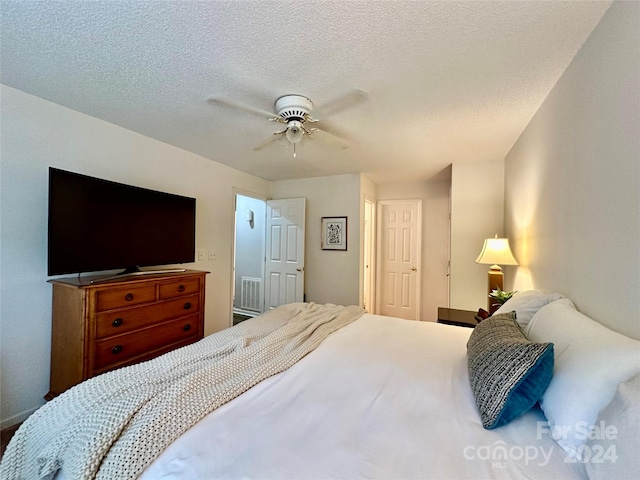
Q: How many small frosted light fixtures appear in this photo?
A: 1